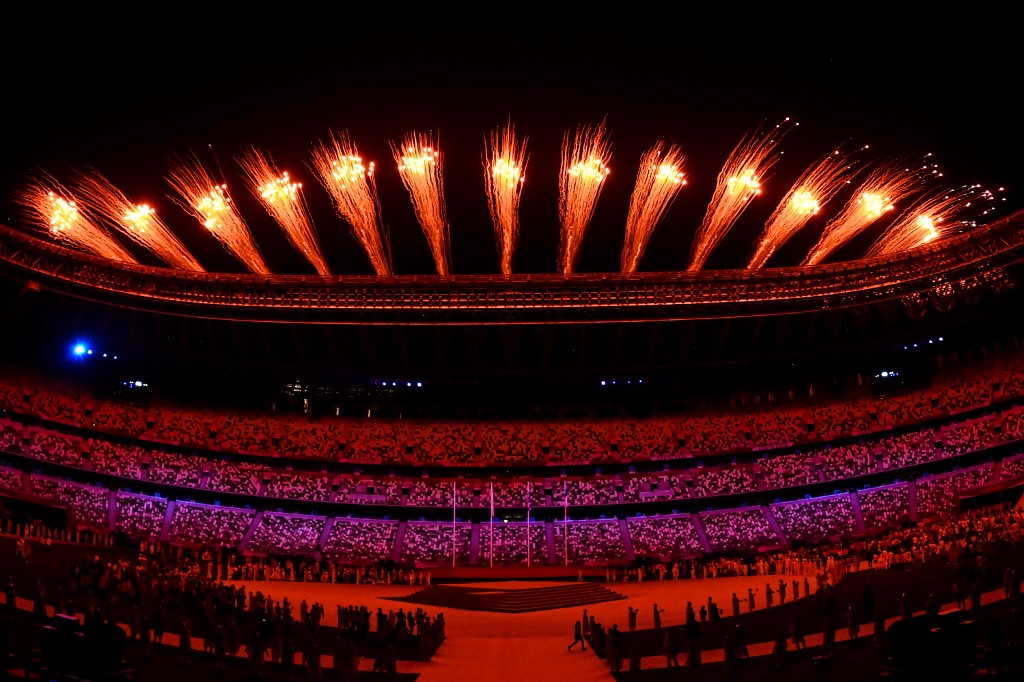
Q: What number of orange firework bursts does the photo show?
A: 13